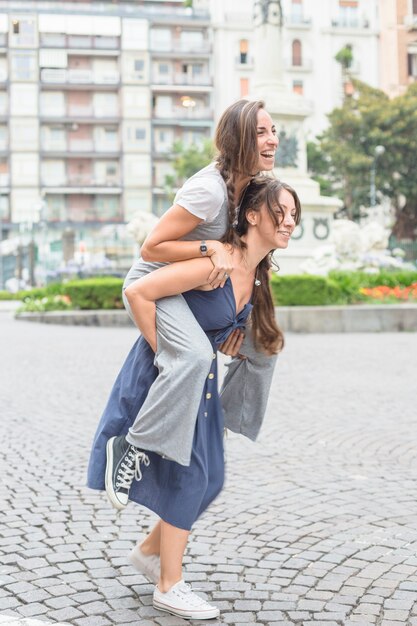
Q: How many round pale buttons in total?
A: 4